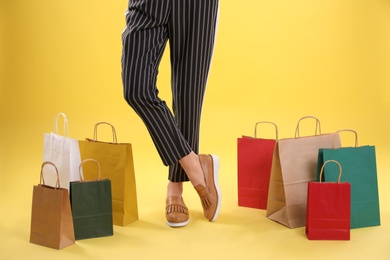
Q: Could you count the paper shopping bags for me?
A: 8